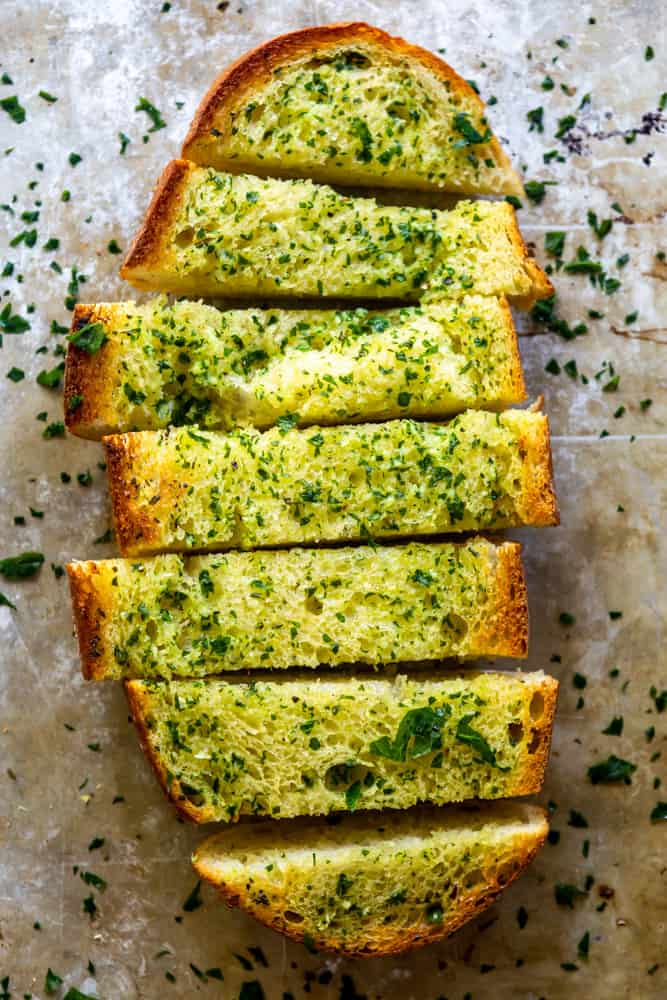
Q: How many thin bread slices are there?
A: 7